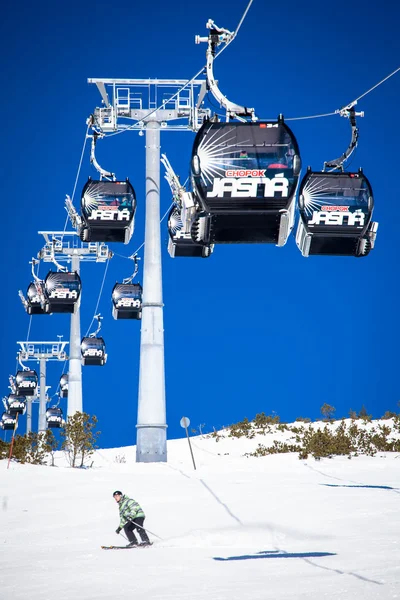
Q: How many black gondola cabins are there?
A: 13